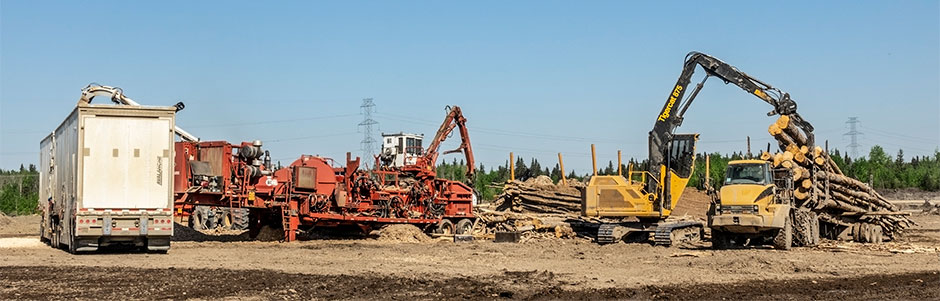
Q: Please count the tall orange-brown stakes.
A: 5